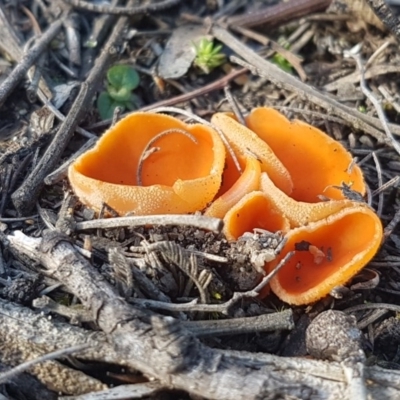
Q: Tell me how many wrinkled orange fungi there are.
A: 5